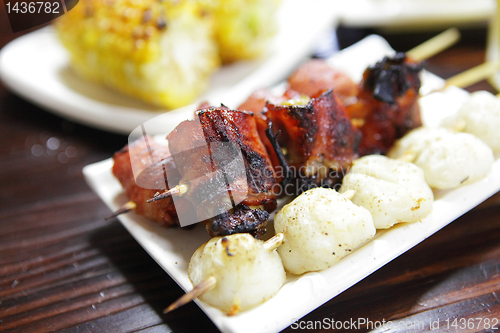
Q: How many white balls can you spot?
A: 5